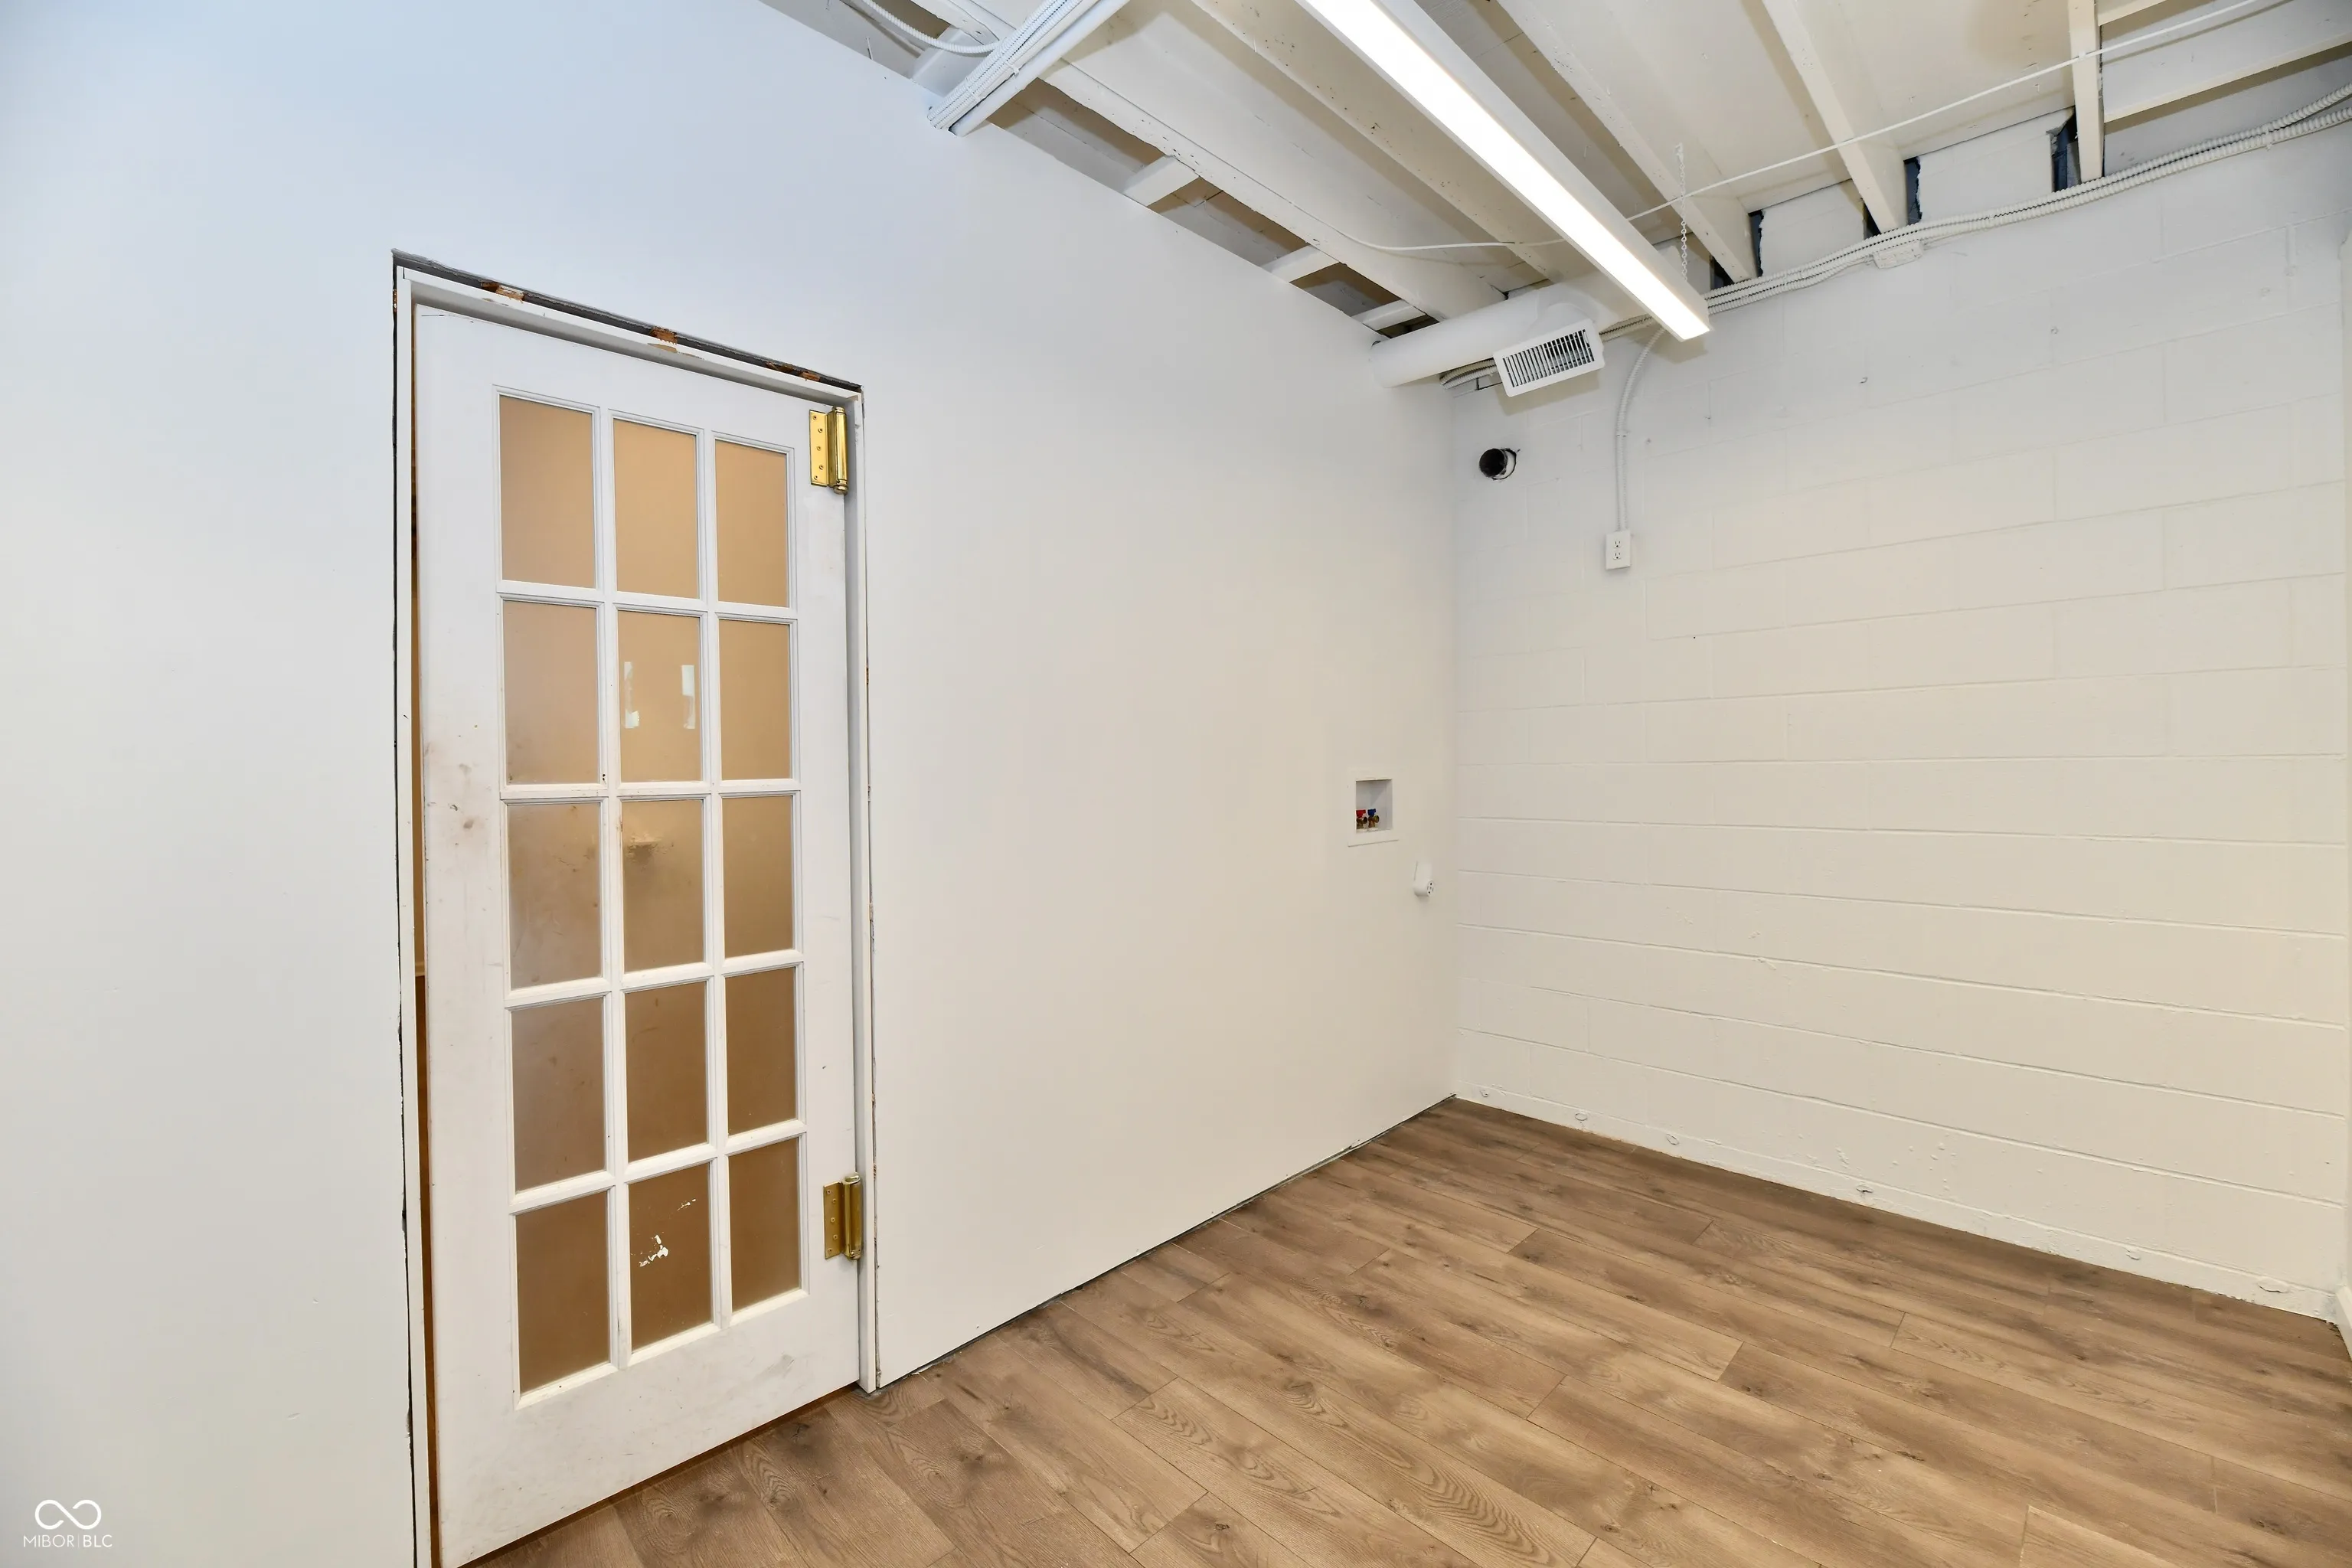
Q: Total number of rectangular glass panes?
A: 15